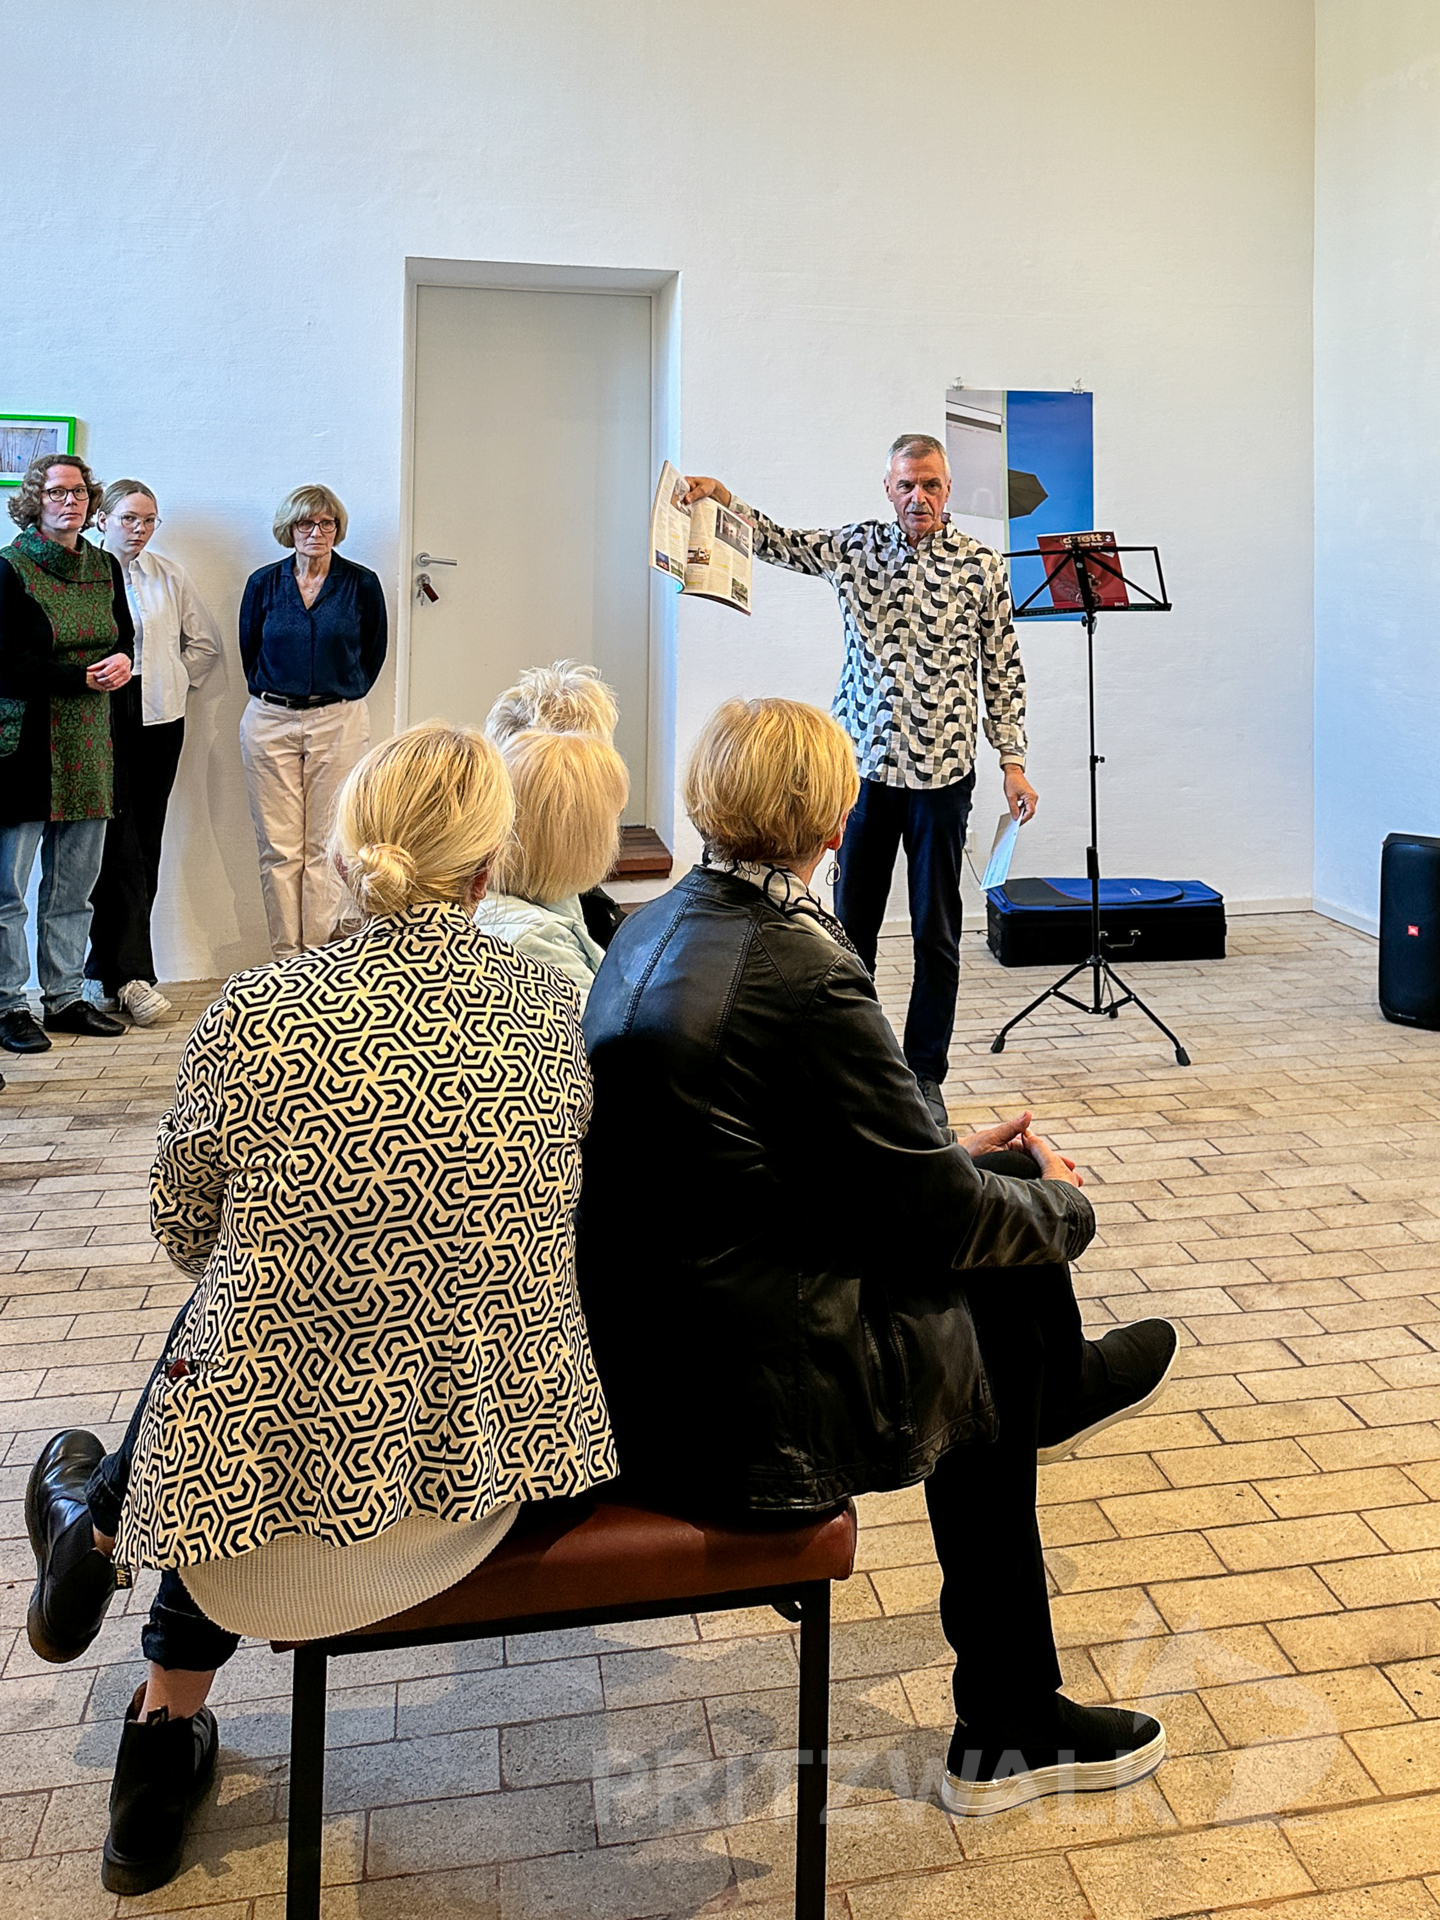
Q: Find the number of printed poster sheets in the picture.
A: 1